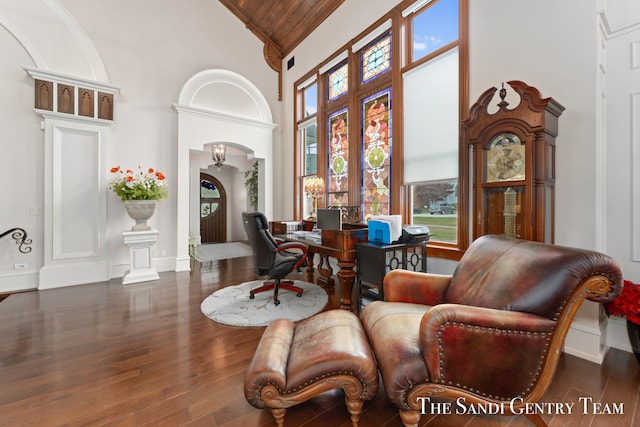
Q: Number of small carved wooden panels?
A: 4